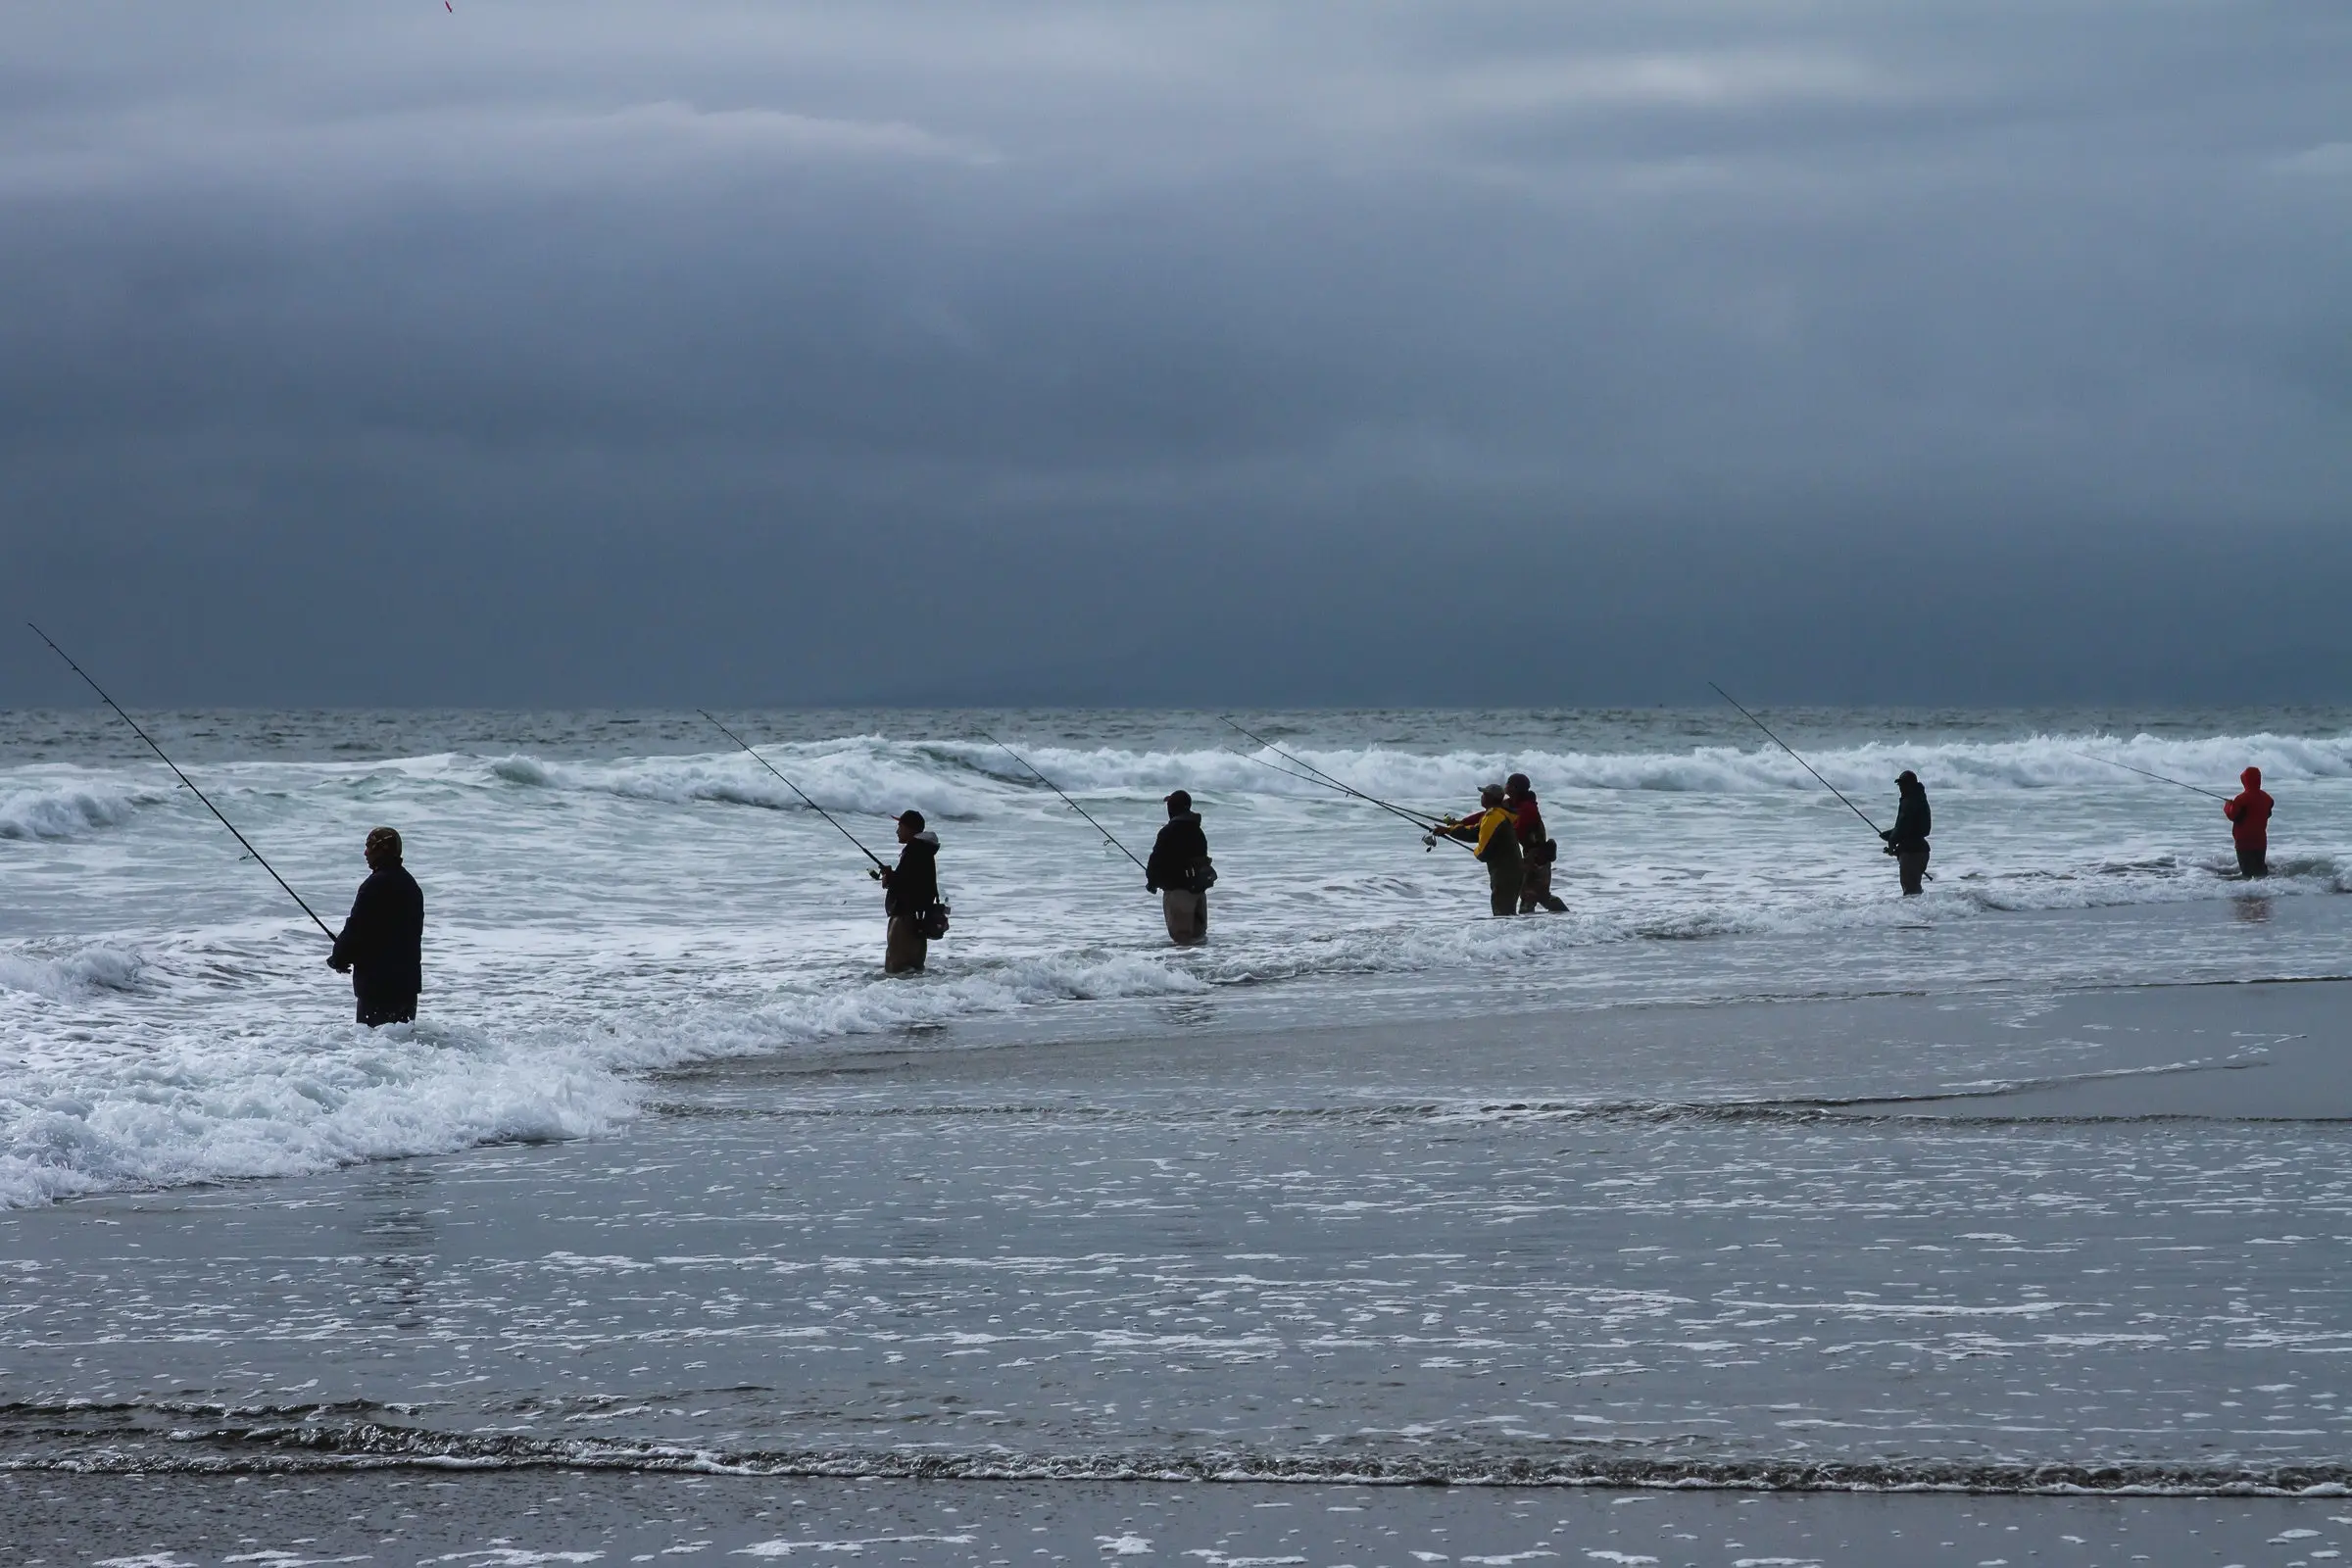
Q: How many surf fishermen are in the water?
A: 7